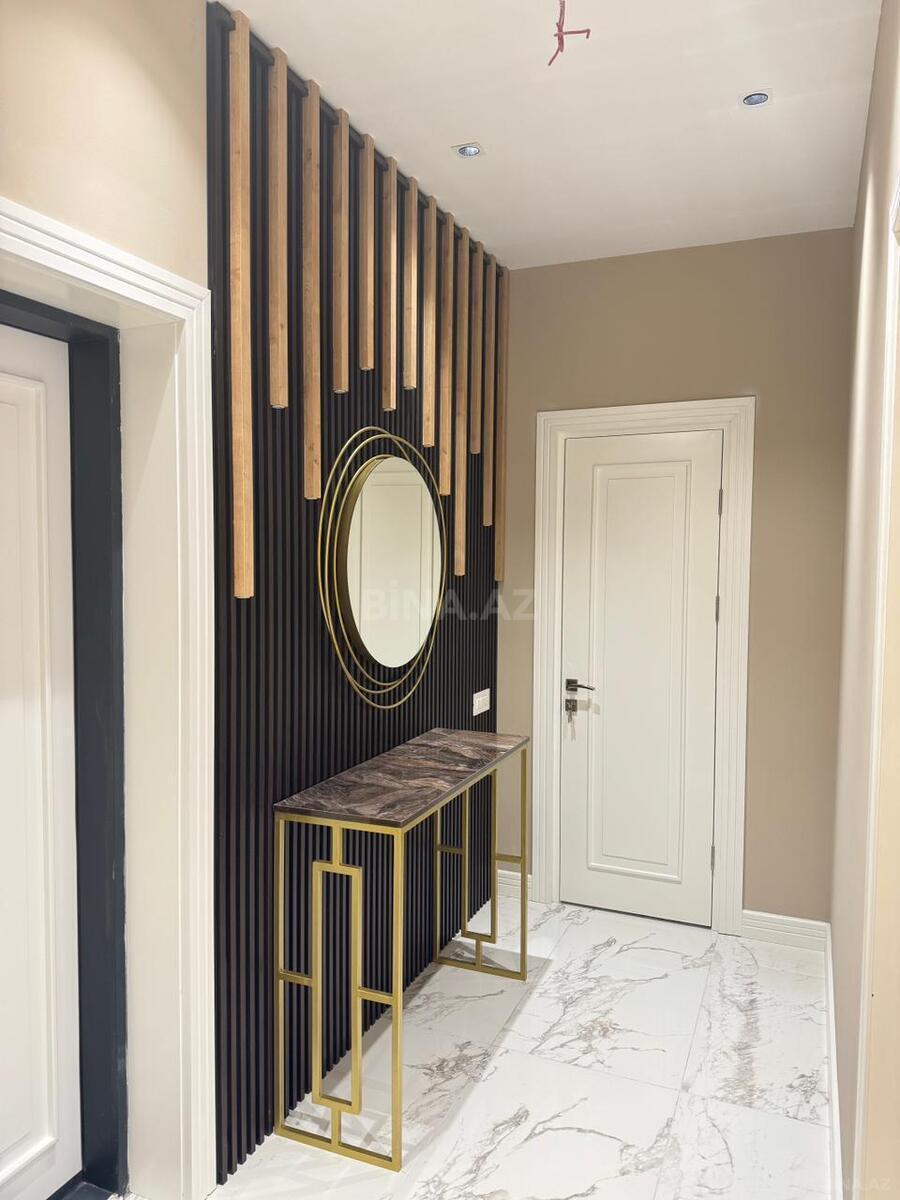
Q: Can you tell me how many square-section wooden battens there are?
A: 13